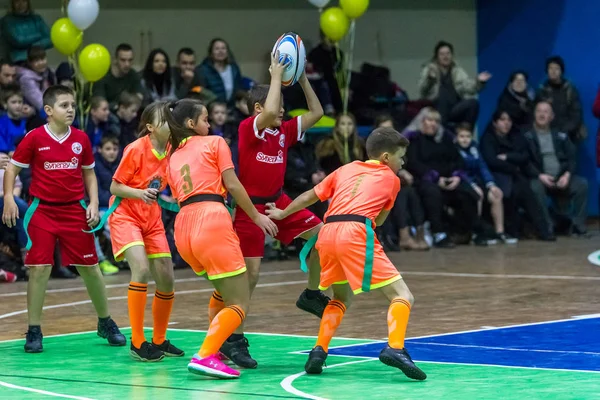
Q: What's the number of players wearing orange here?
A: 3